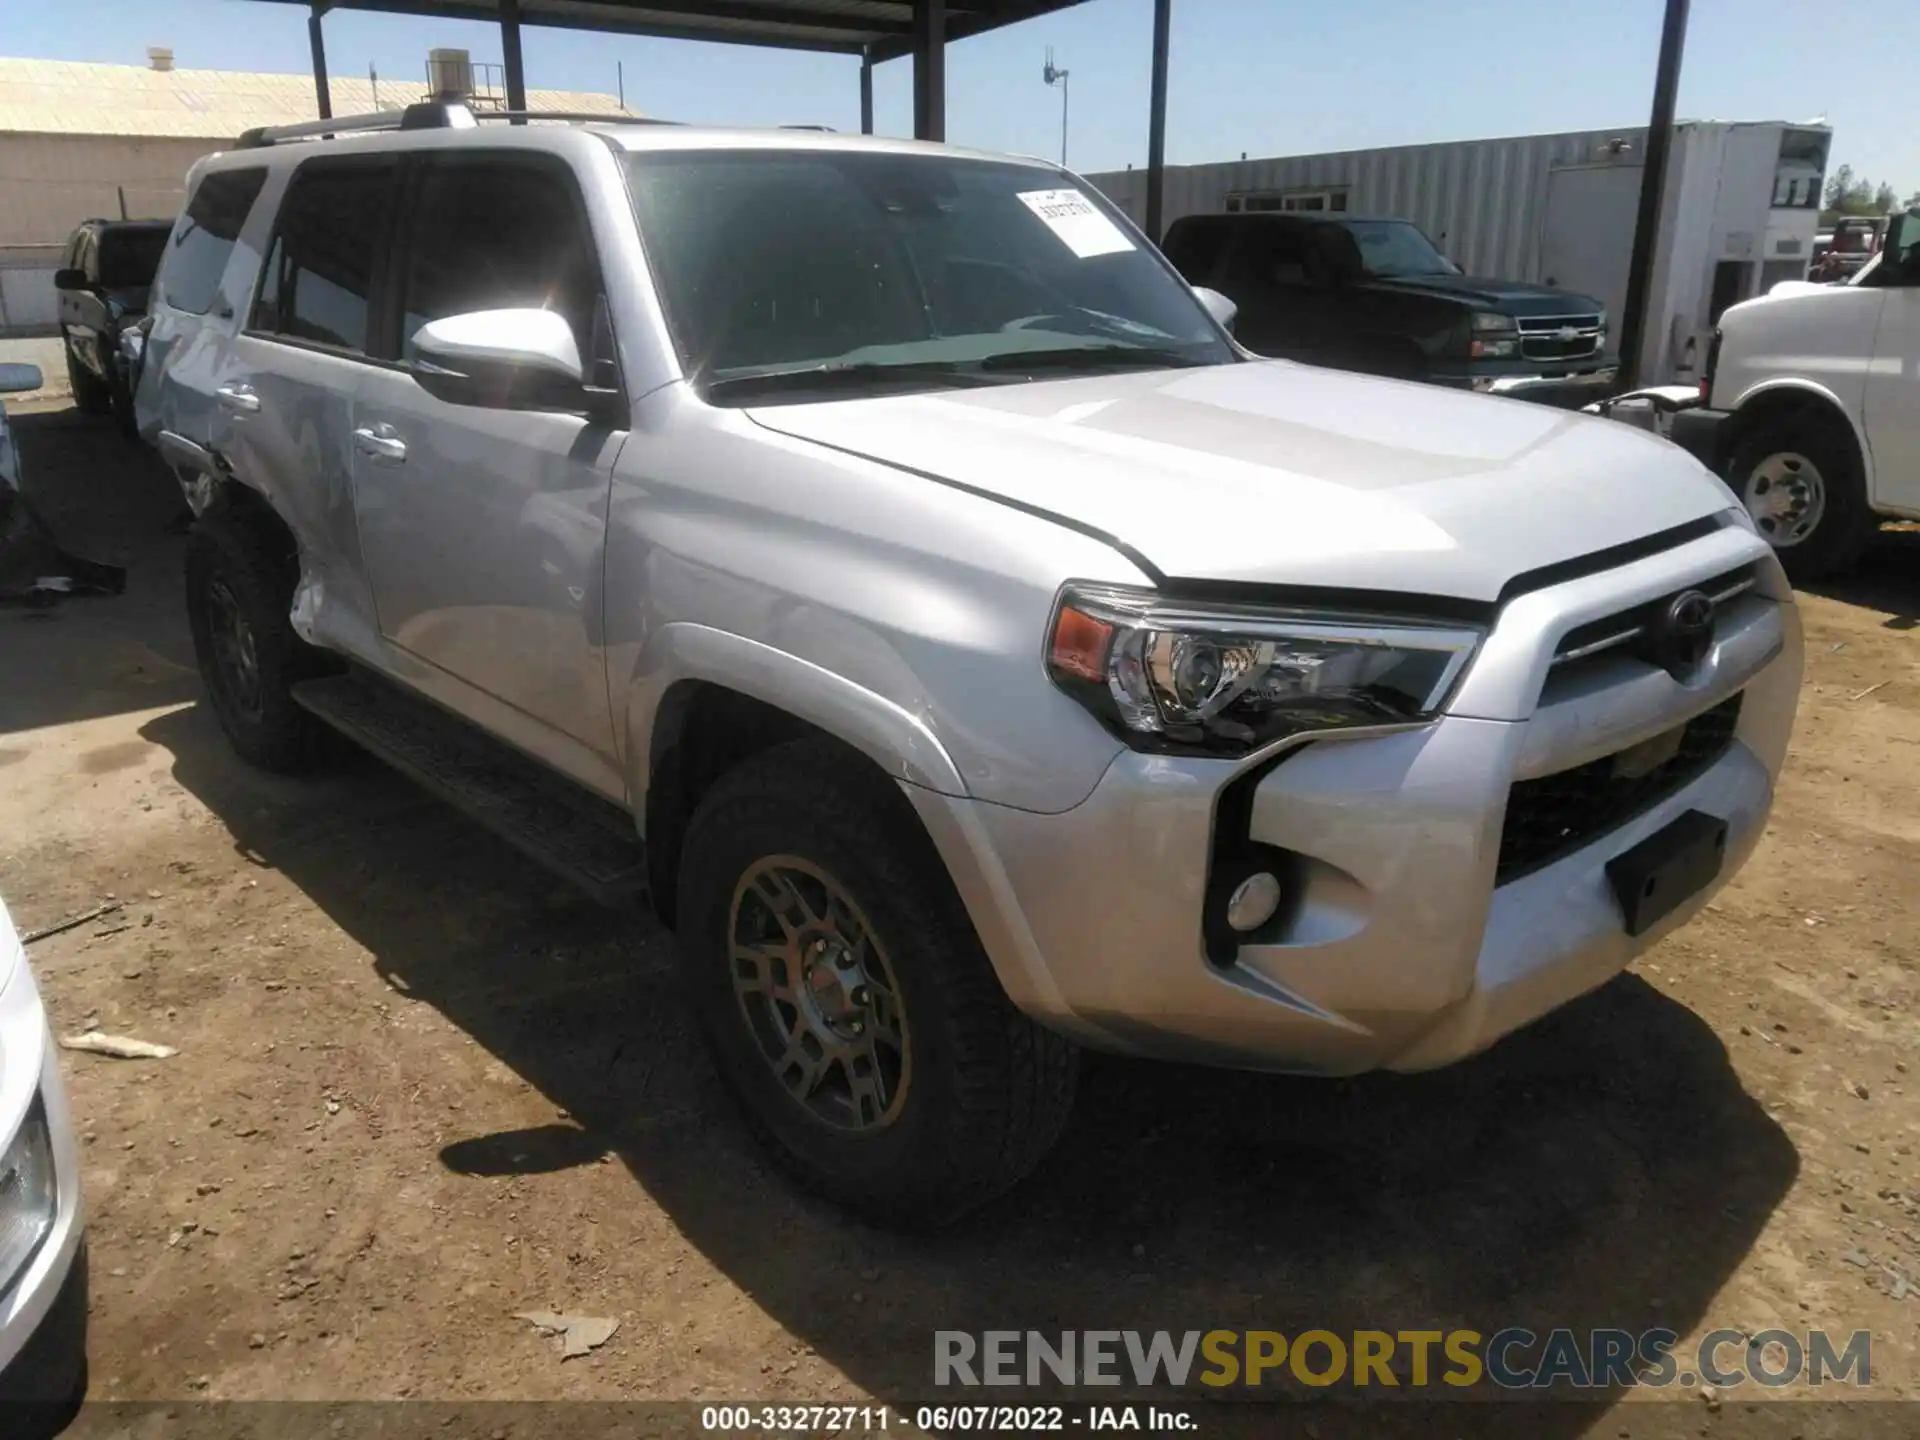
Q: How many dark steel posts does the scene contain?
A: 6